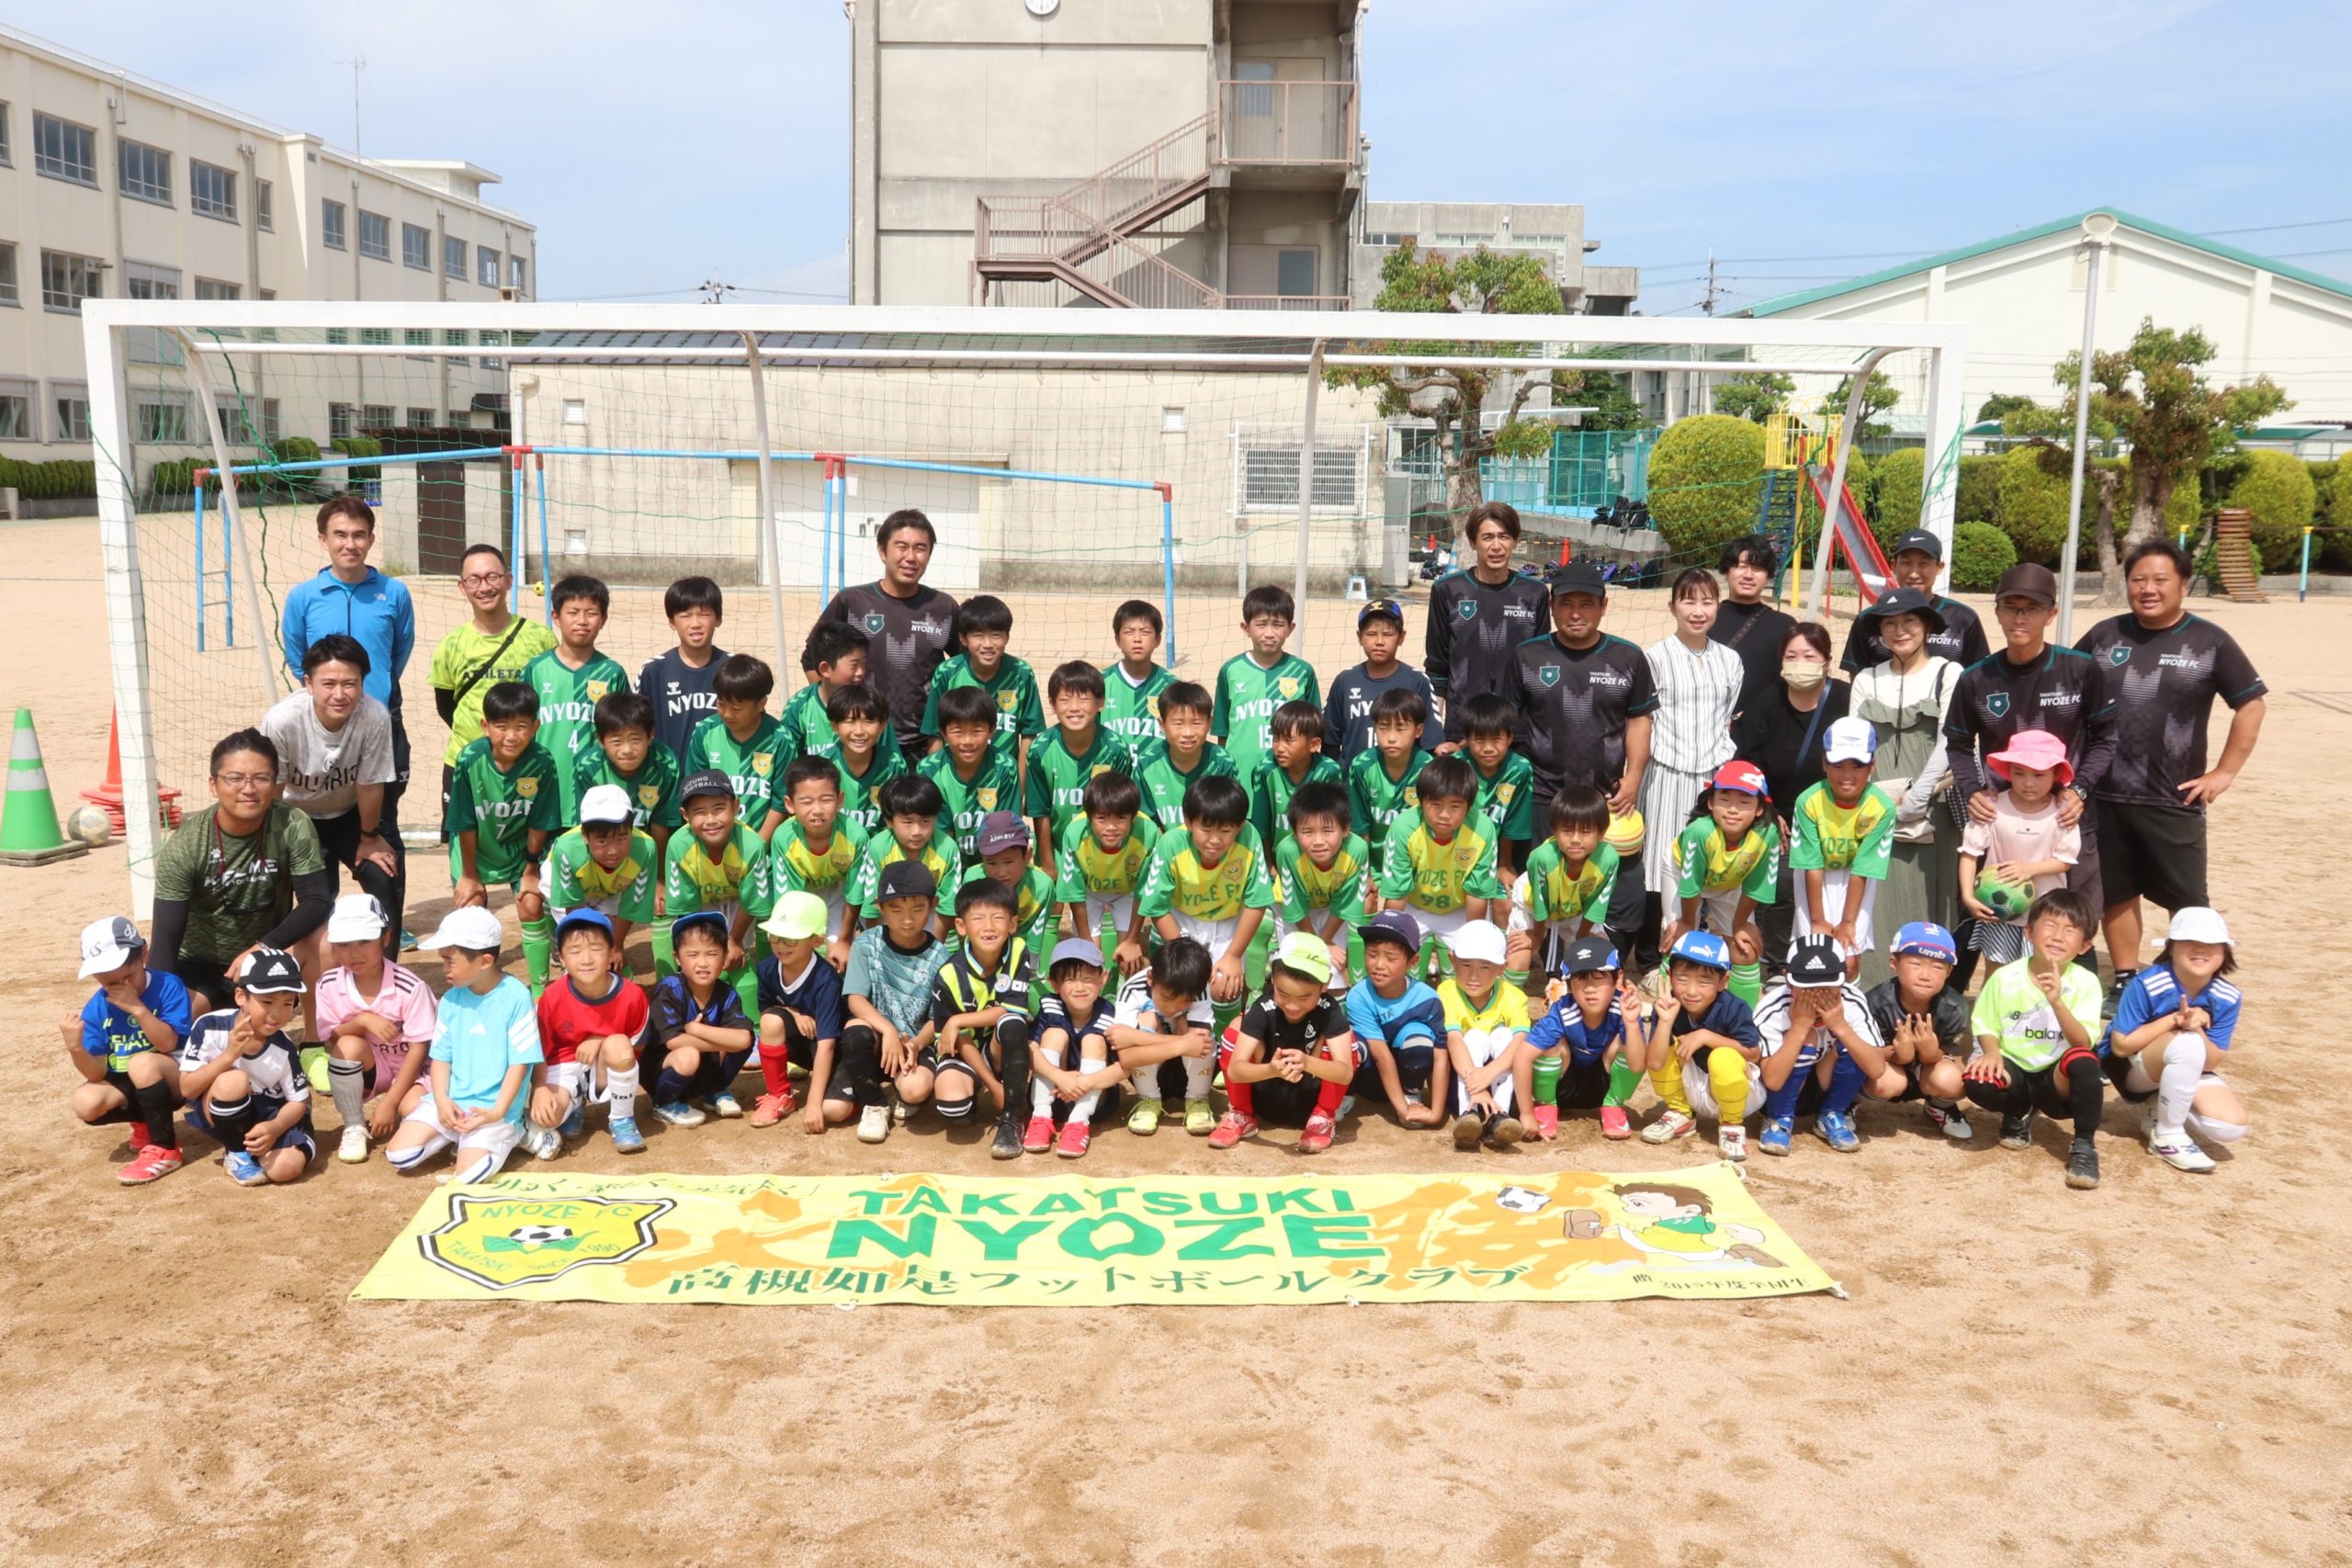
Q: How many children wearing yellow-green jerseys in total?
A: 12